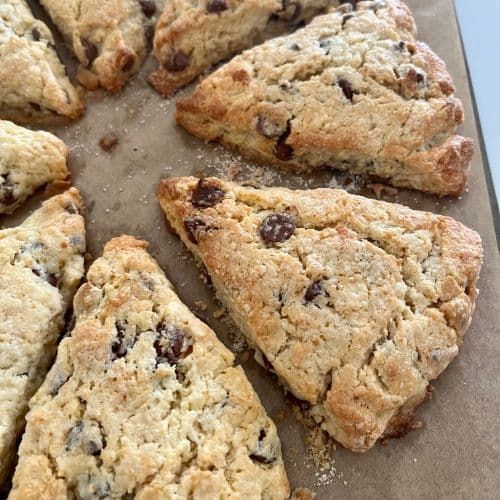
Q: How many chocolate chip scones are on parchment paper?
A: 8